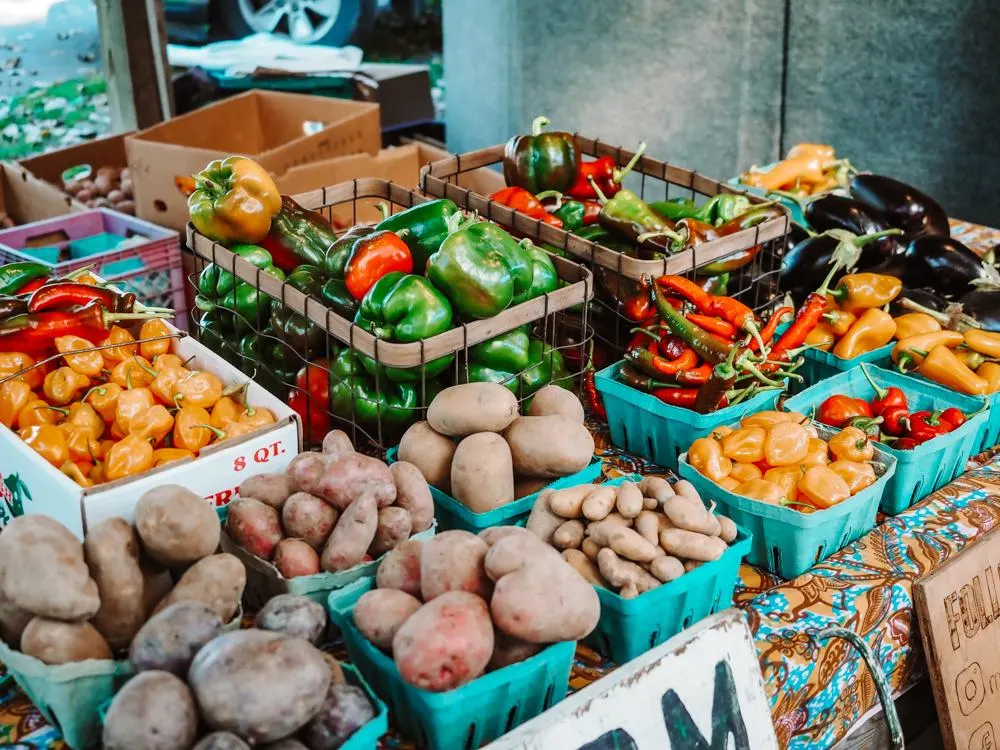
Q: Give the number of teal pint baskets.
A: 12